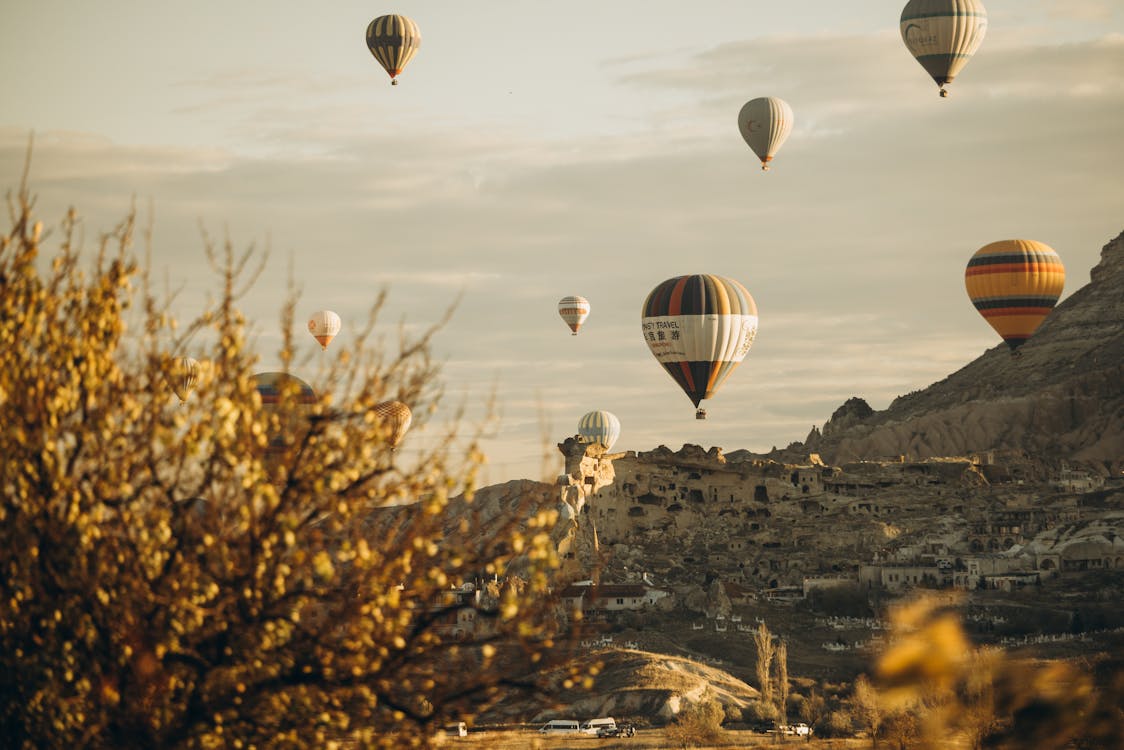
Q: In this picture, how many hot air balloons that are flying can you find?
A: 11